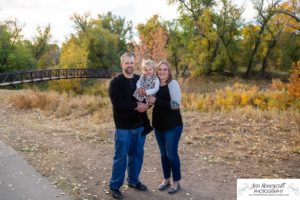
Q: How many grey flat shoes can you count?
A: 2